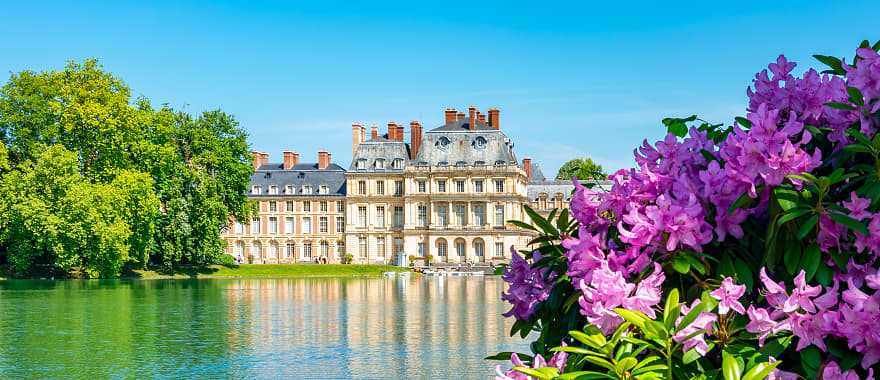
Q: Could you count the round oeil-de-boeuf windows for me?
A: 2